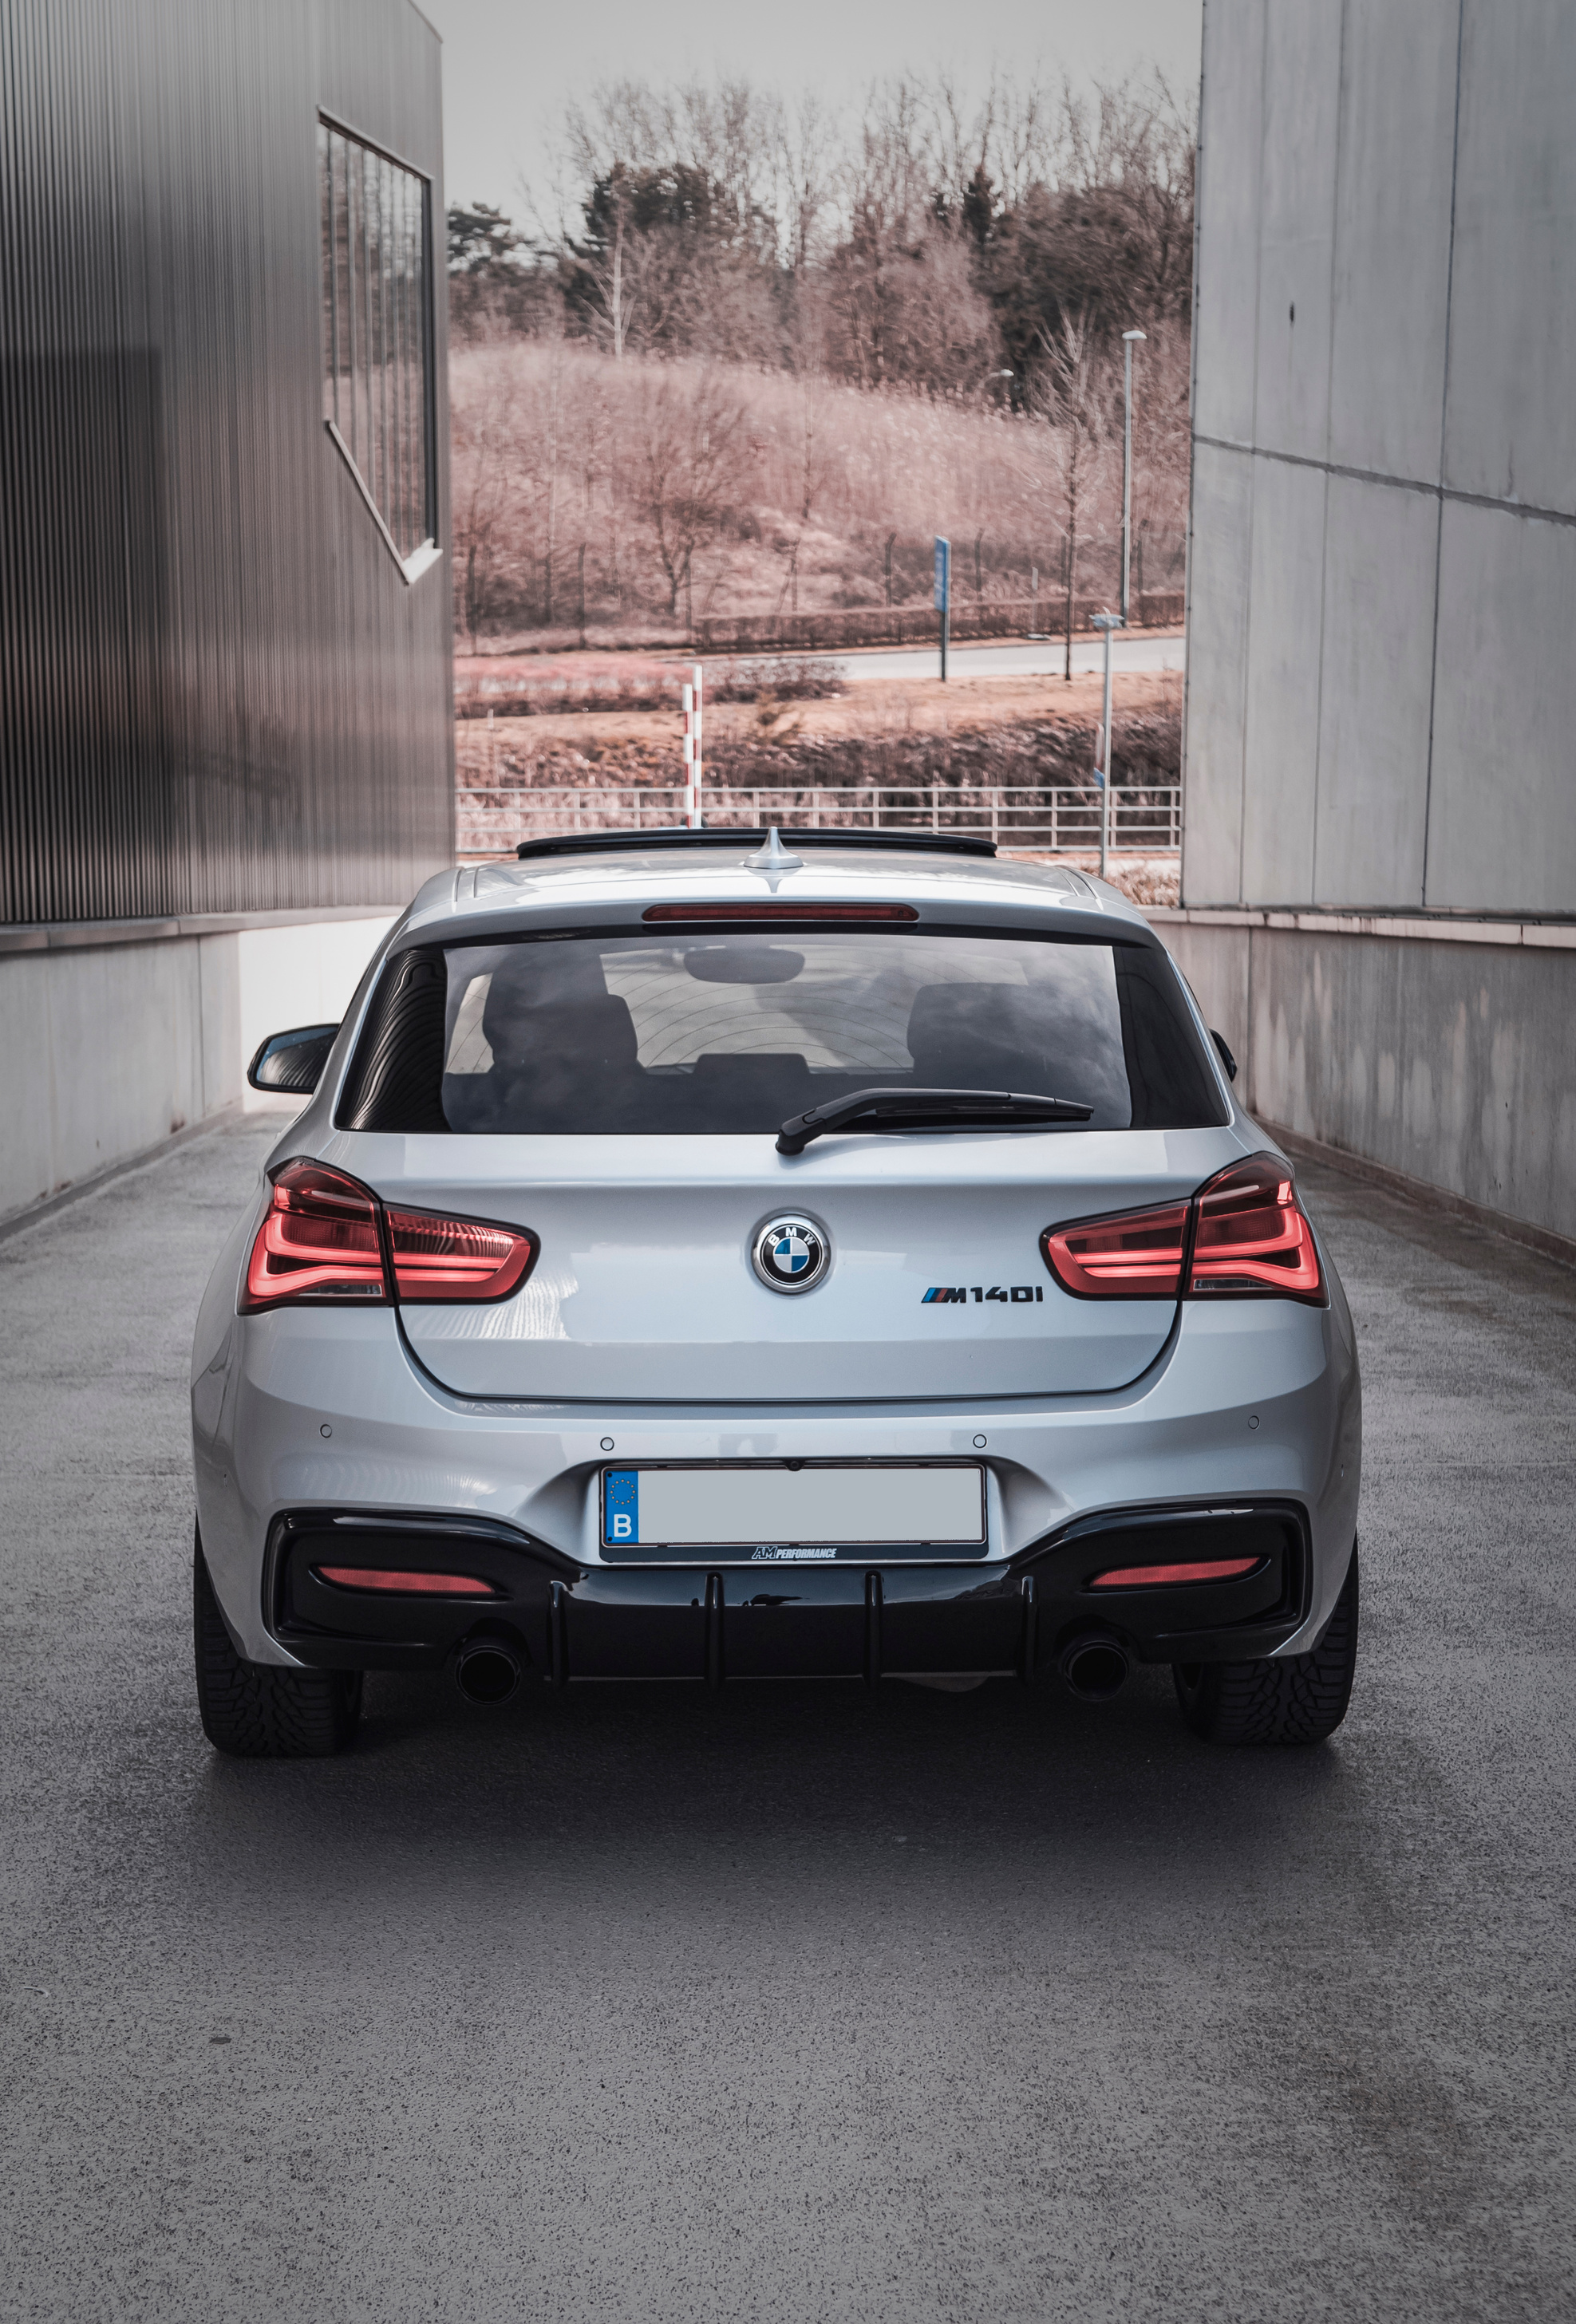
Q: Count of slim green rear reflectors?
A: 0